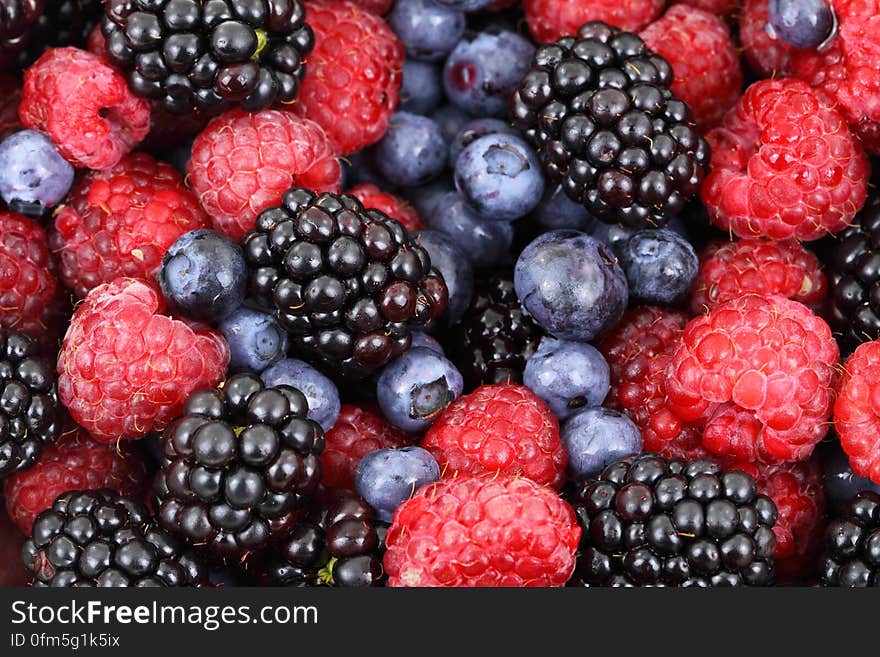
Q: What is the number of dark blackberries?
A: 12